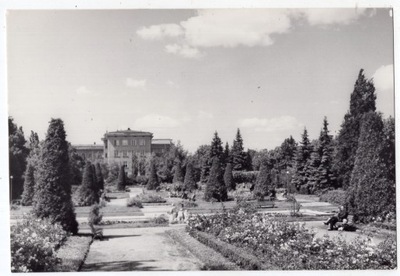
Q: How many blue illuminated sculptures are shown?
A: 0